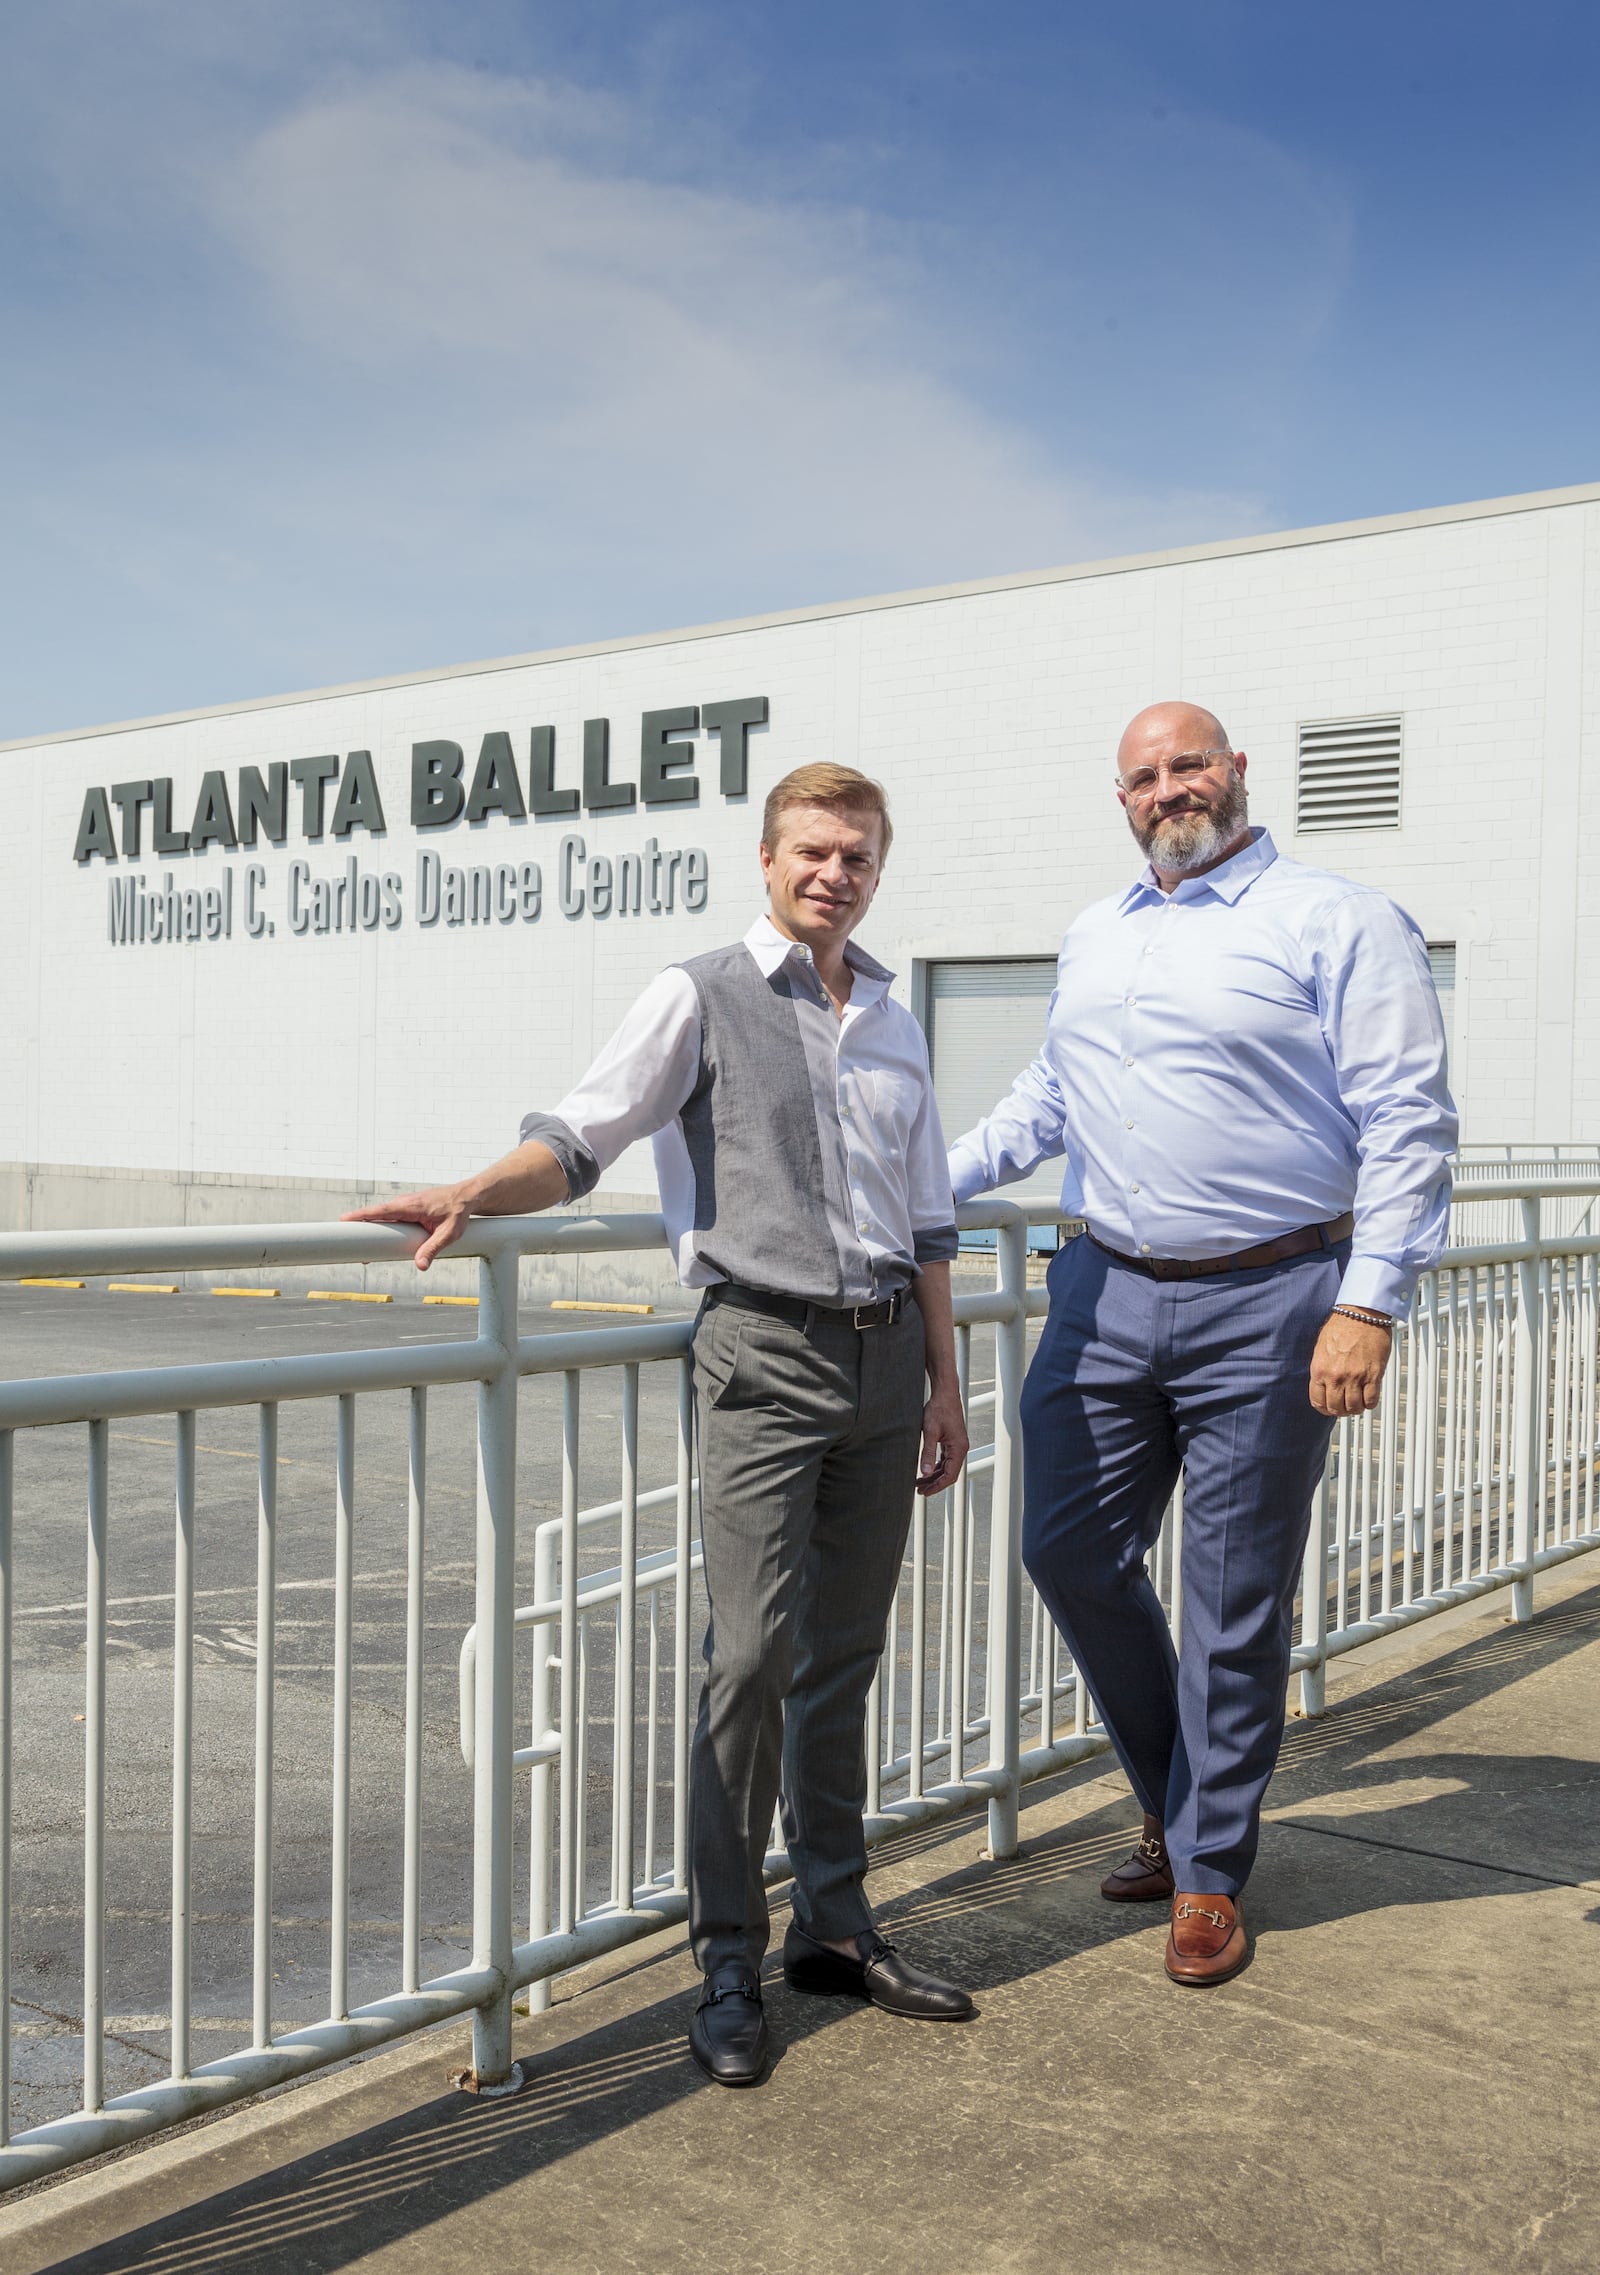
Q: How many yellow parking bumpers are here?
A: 6